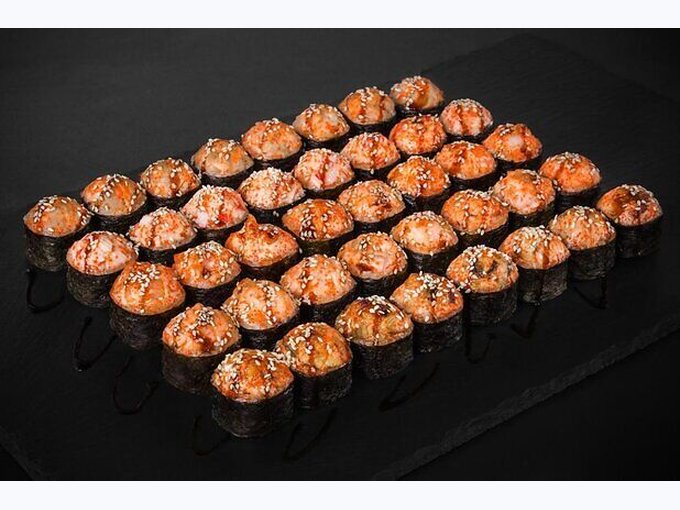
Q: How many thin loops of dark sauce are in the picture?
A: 9